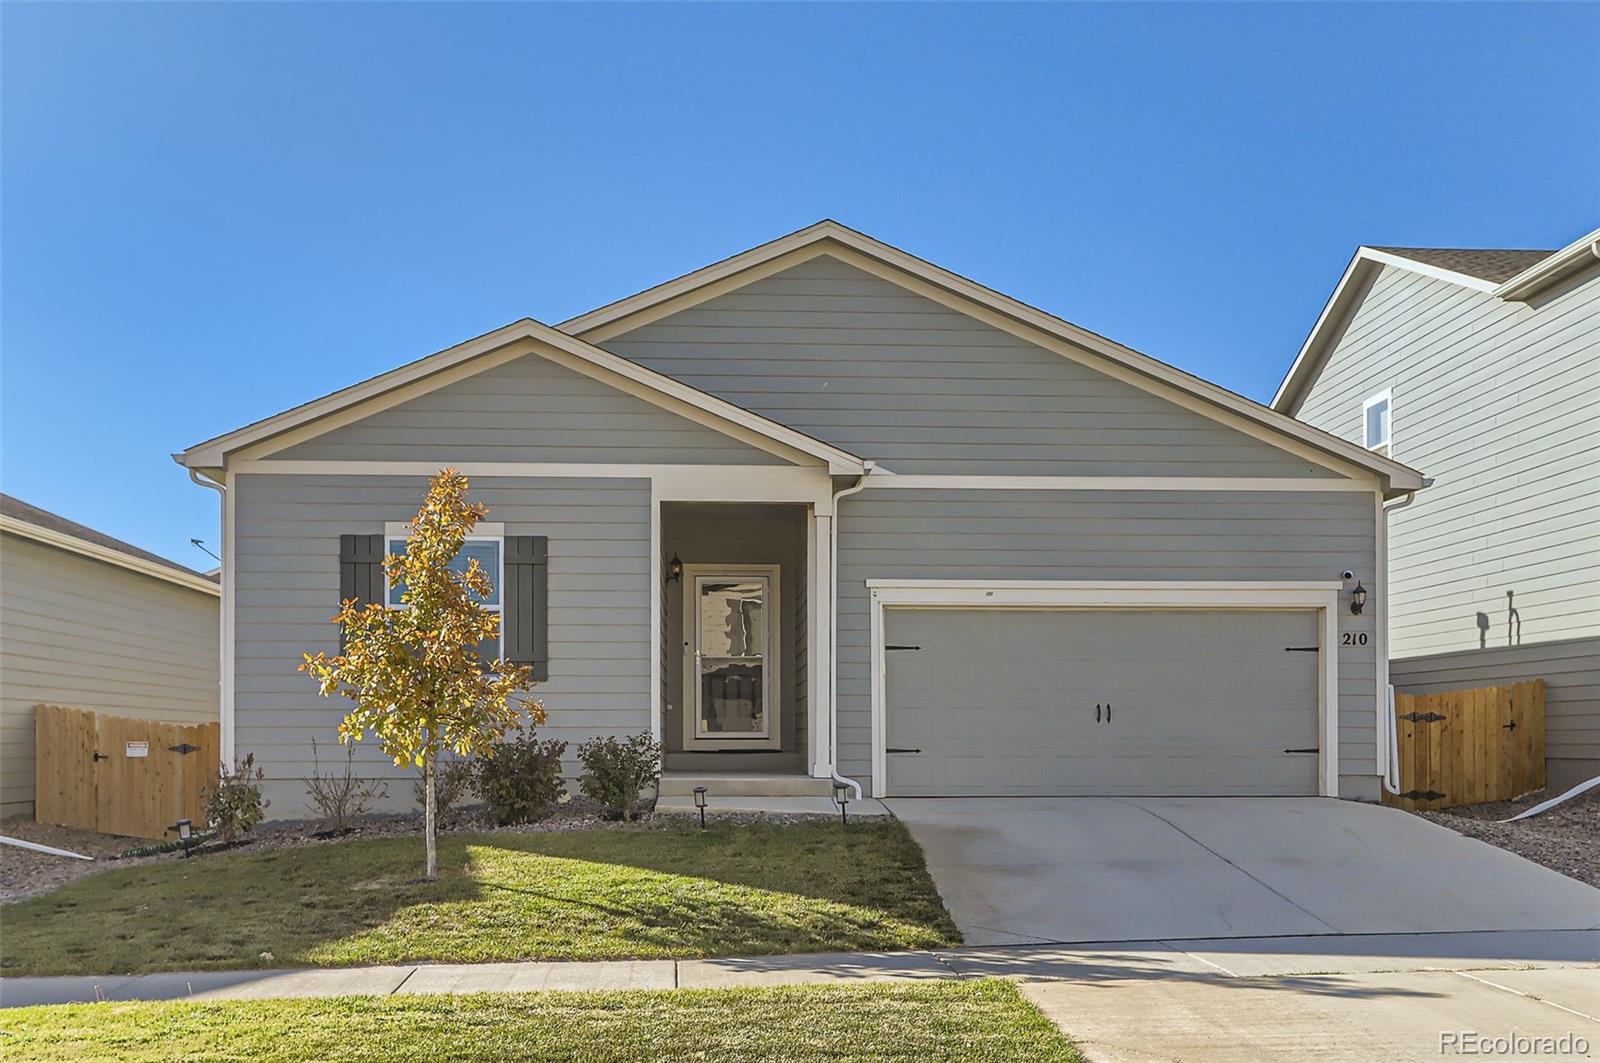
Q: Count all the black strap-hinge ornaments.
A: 4